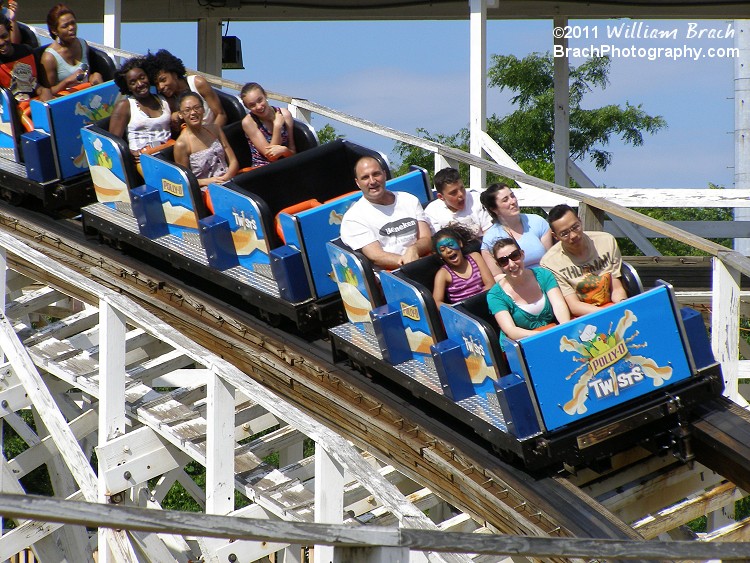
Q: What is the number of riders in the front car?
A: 6